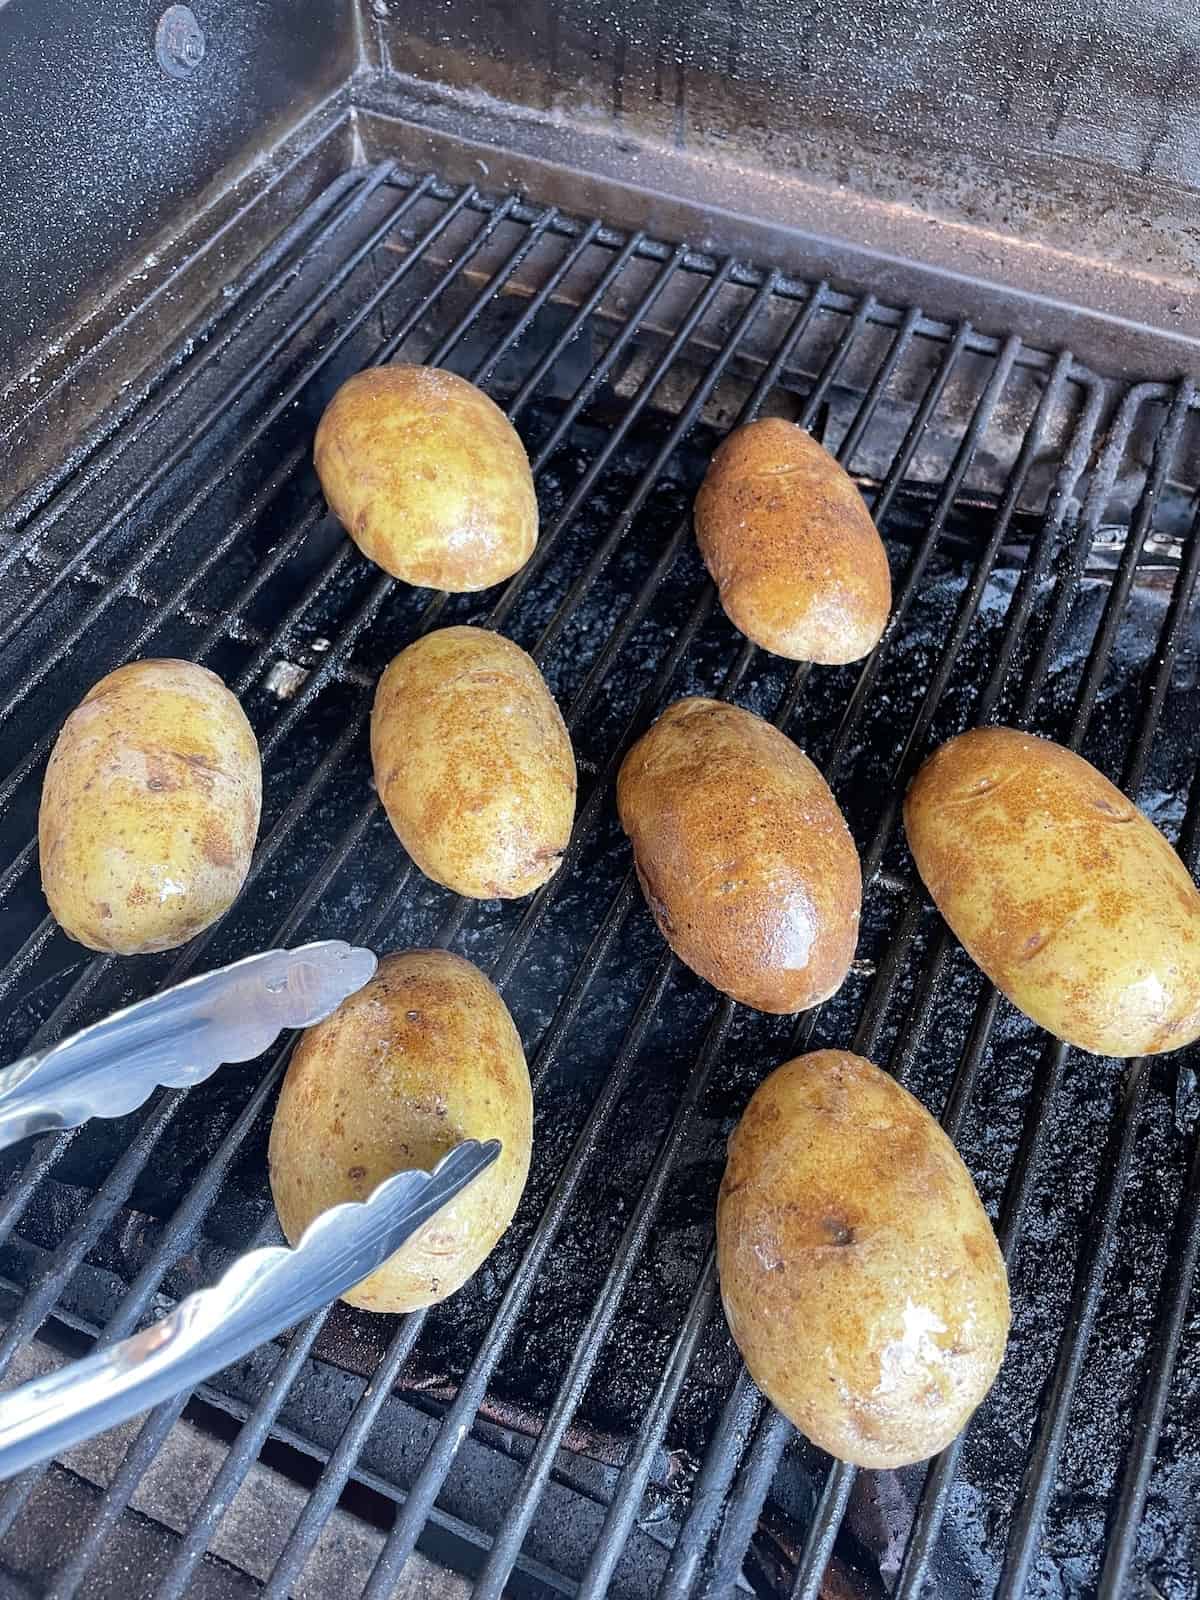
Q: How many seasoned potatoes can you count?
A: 8